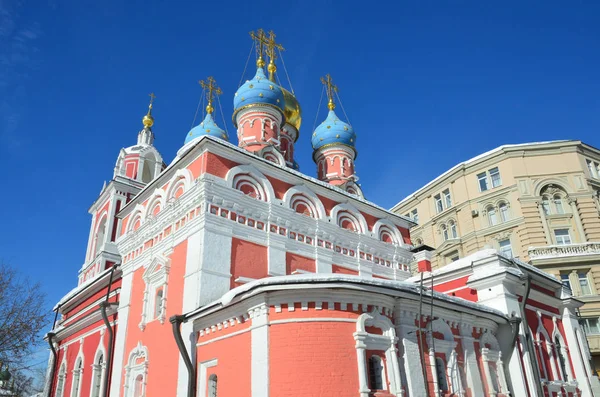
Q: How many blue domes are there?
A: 3